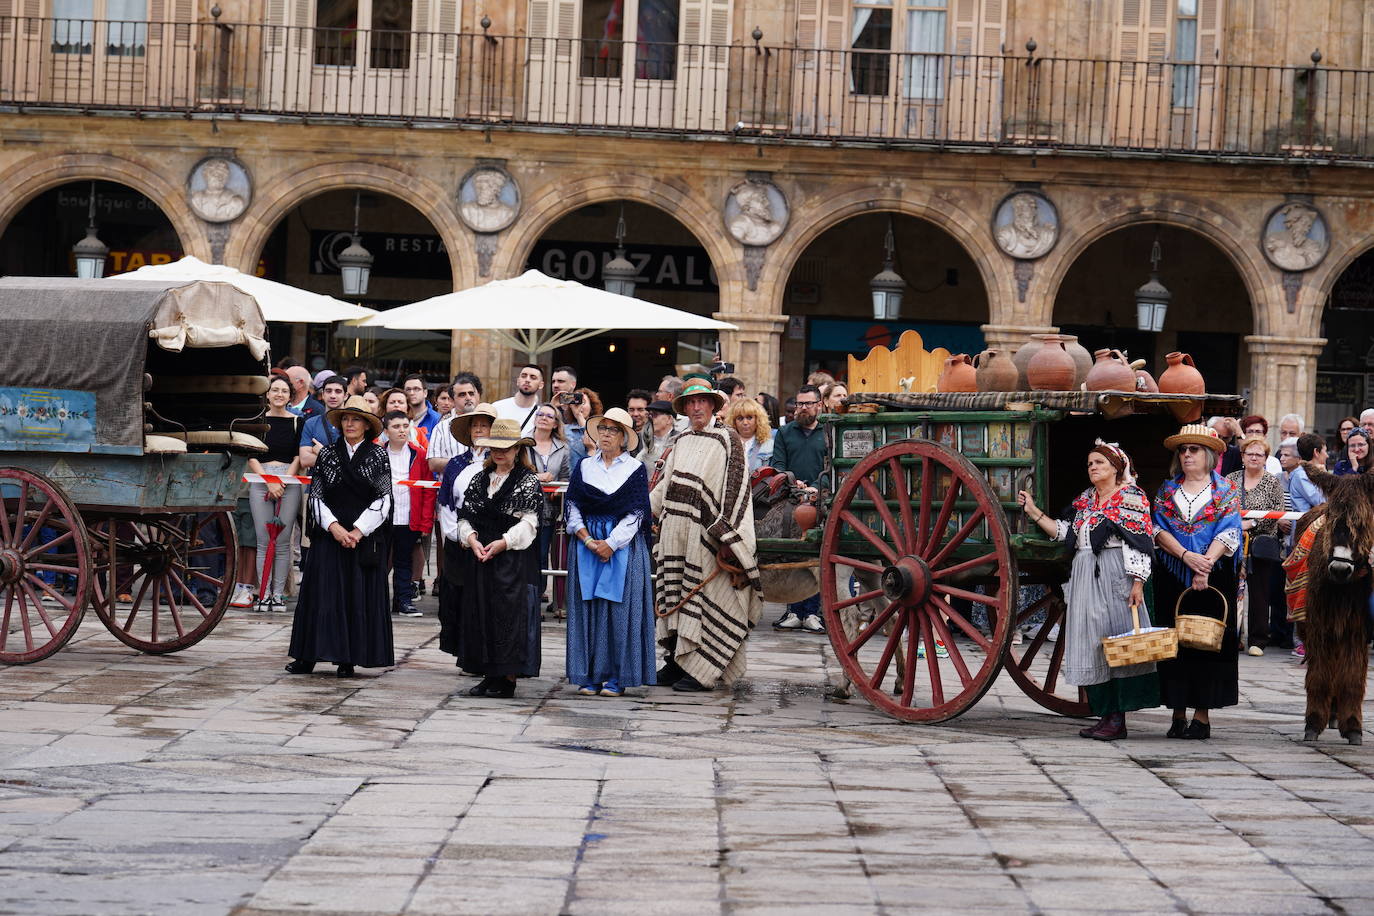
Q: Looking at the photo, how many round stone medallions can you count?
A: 5